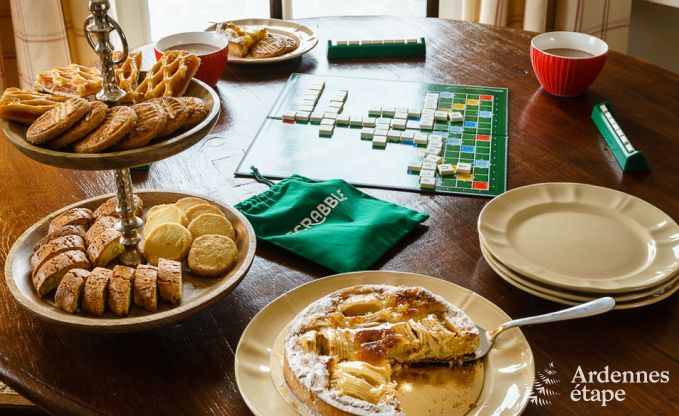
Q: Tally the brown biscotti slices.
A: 12